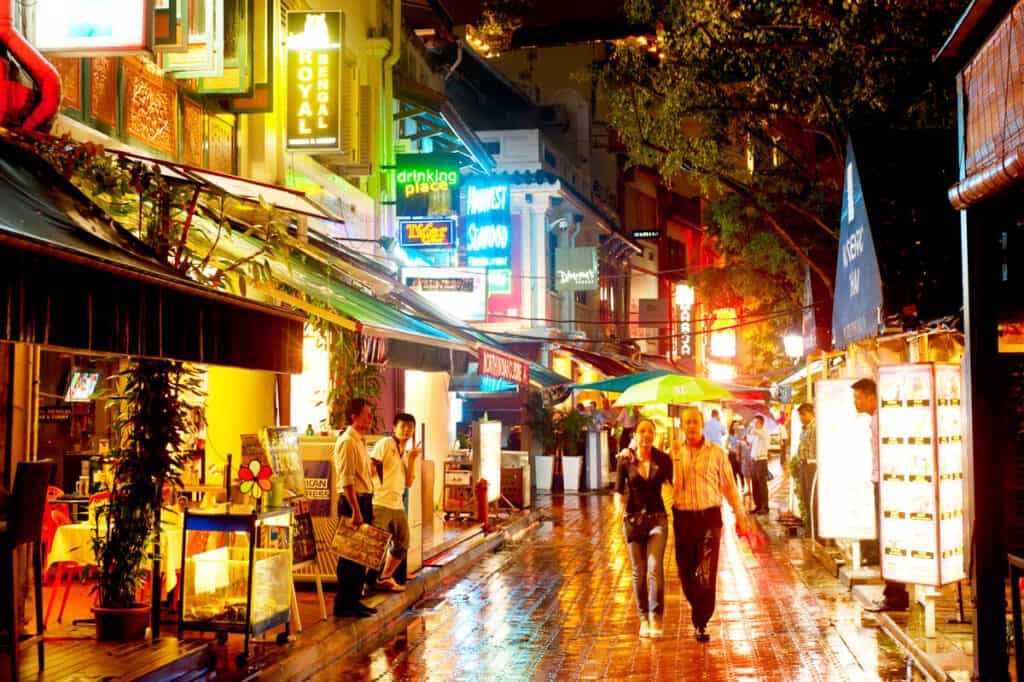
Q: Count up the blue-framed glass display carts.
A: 1